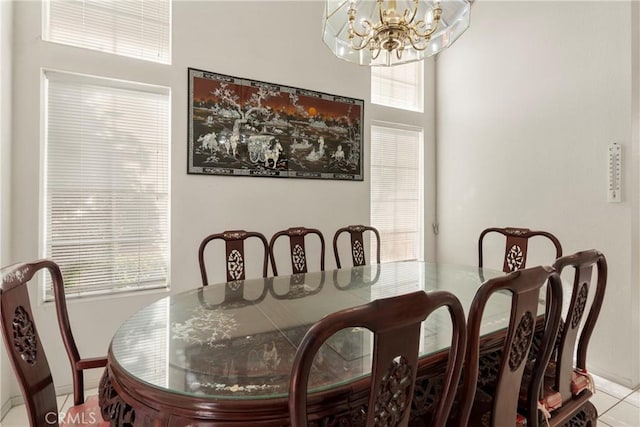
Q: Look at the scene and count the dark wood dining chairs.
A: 8